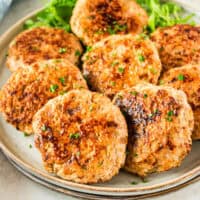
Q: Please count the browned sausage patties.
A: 8